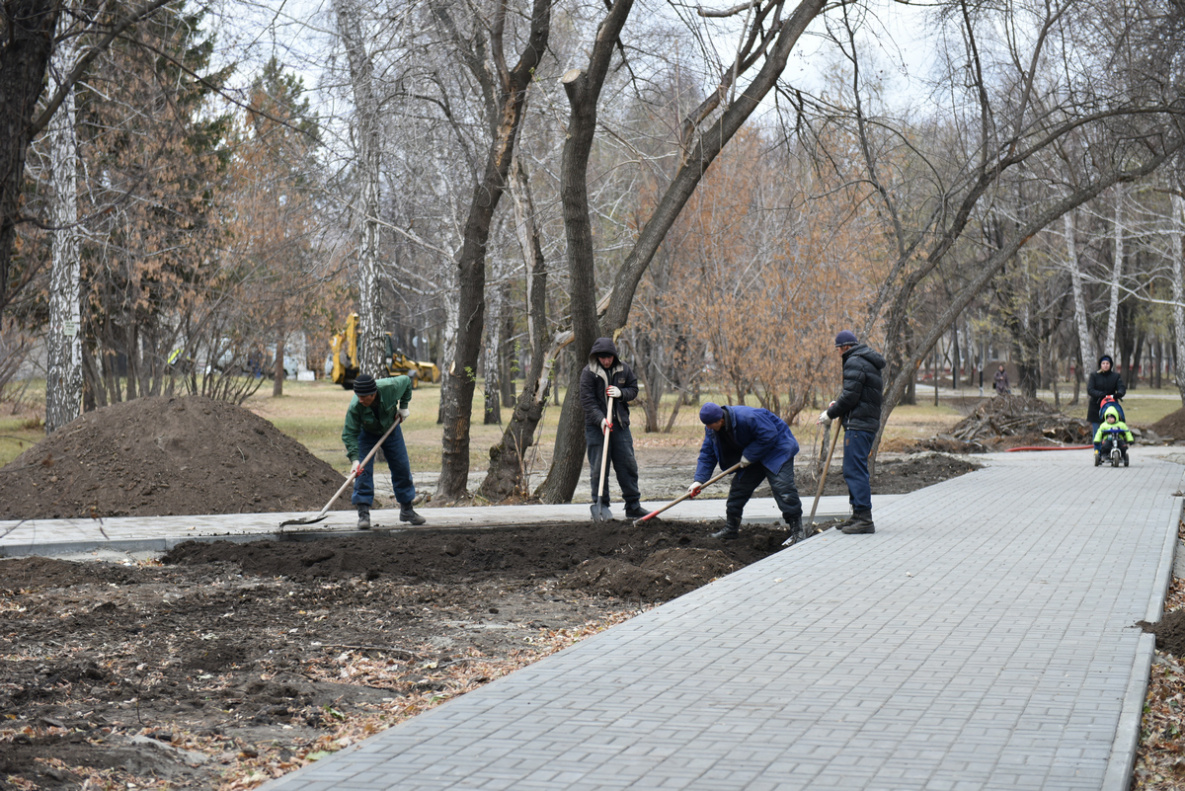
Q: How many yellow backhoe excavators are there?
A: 1